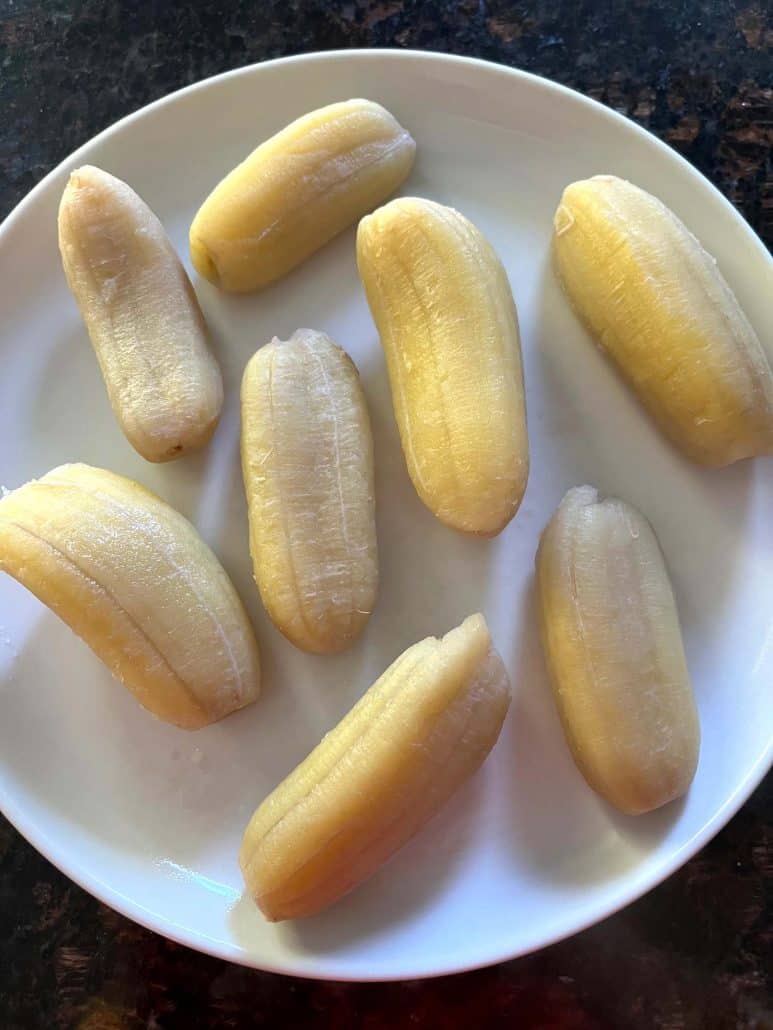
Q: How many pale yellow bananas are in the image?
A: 8